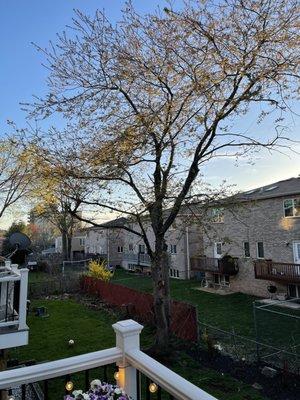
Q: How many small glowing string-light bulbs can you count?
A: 3